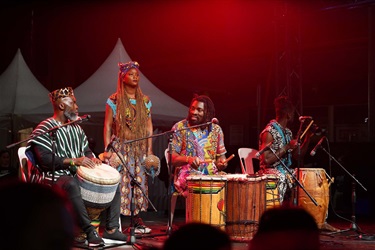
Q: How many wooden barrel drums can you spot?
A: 4